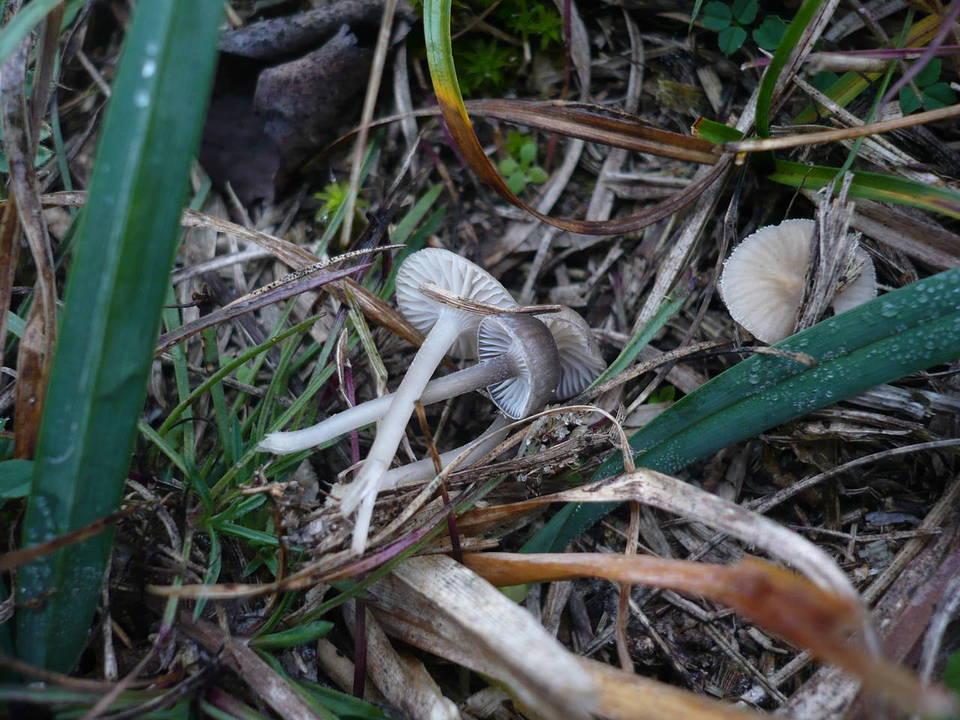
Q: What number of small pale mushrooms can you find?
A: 4